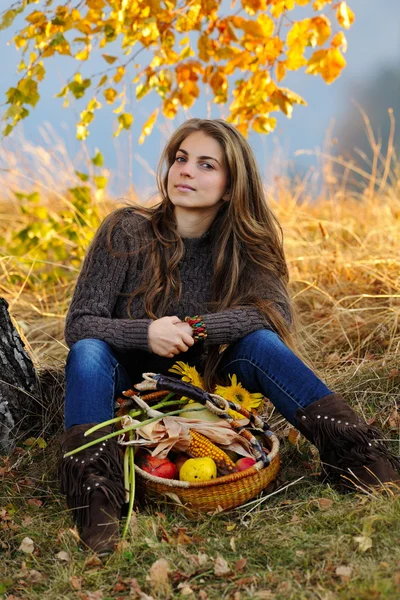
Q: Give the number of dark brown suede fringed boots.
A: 2